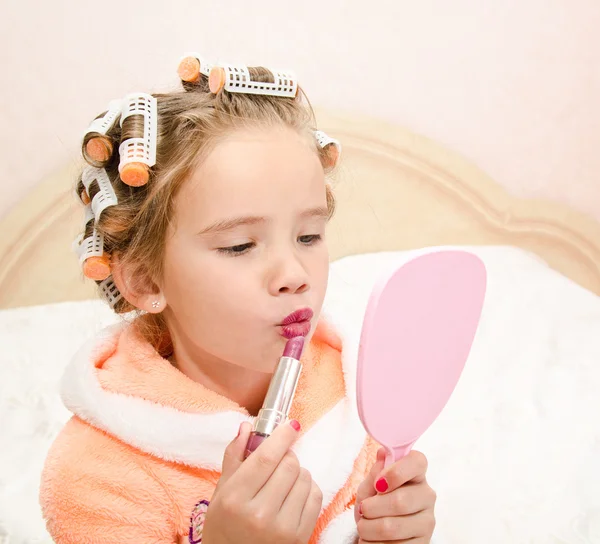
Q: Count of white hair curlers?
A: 8